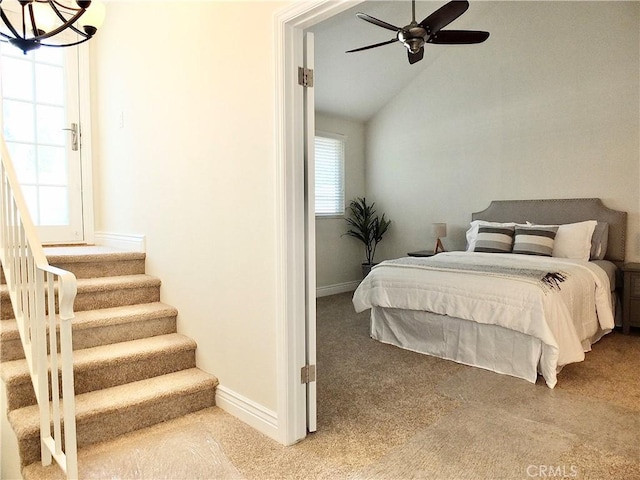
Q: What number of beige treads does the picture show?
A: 5